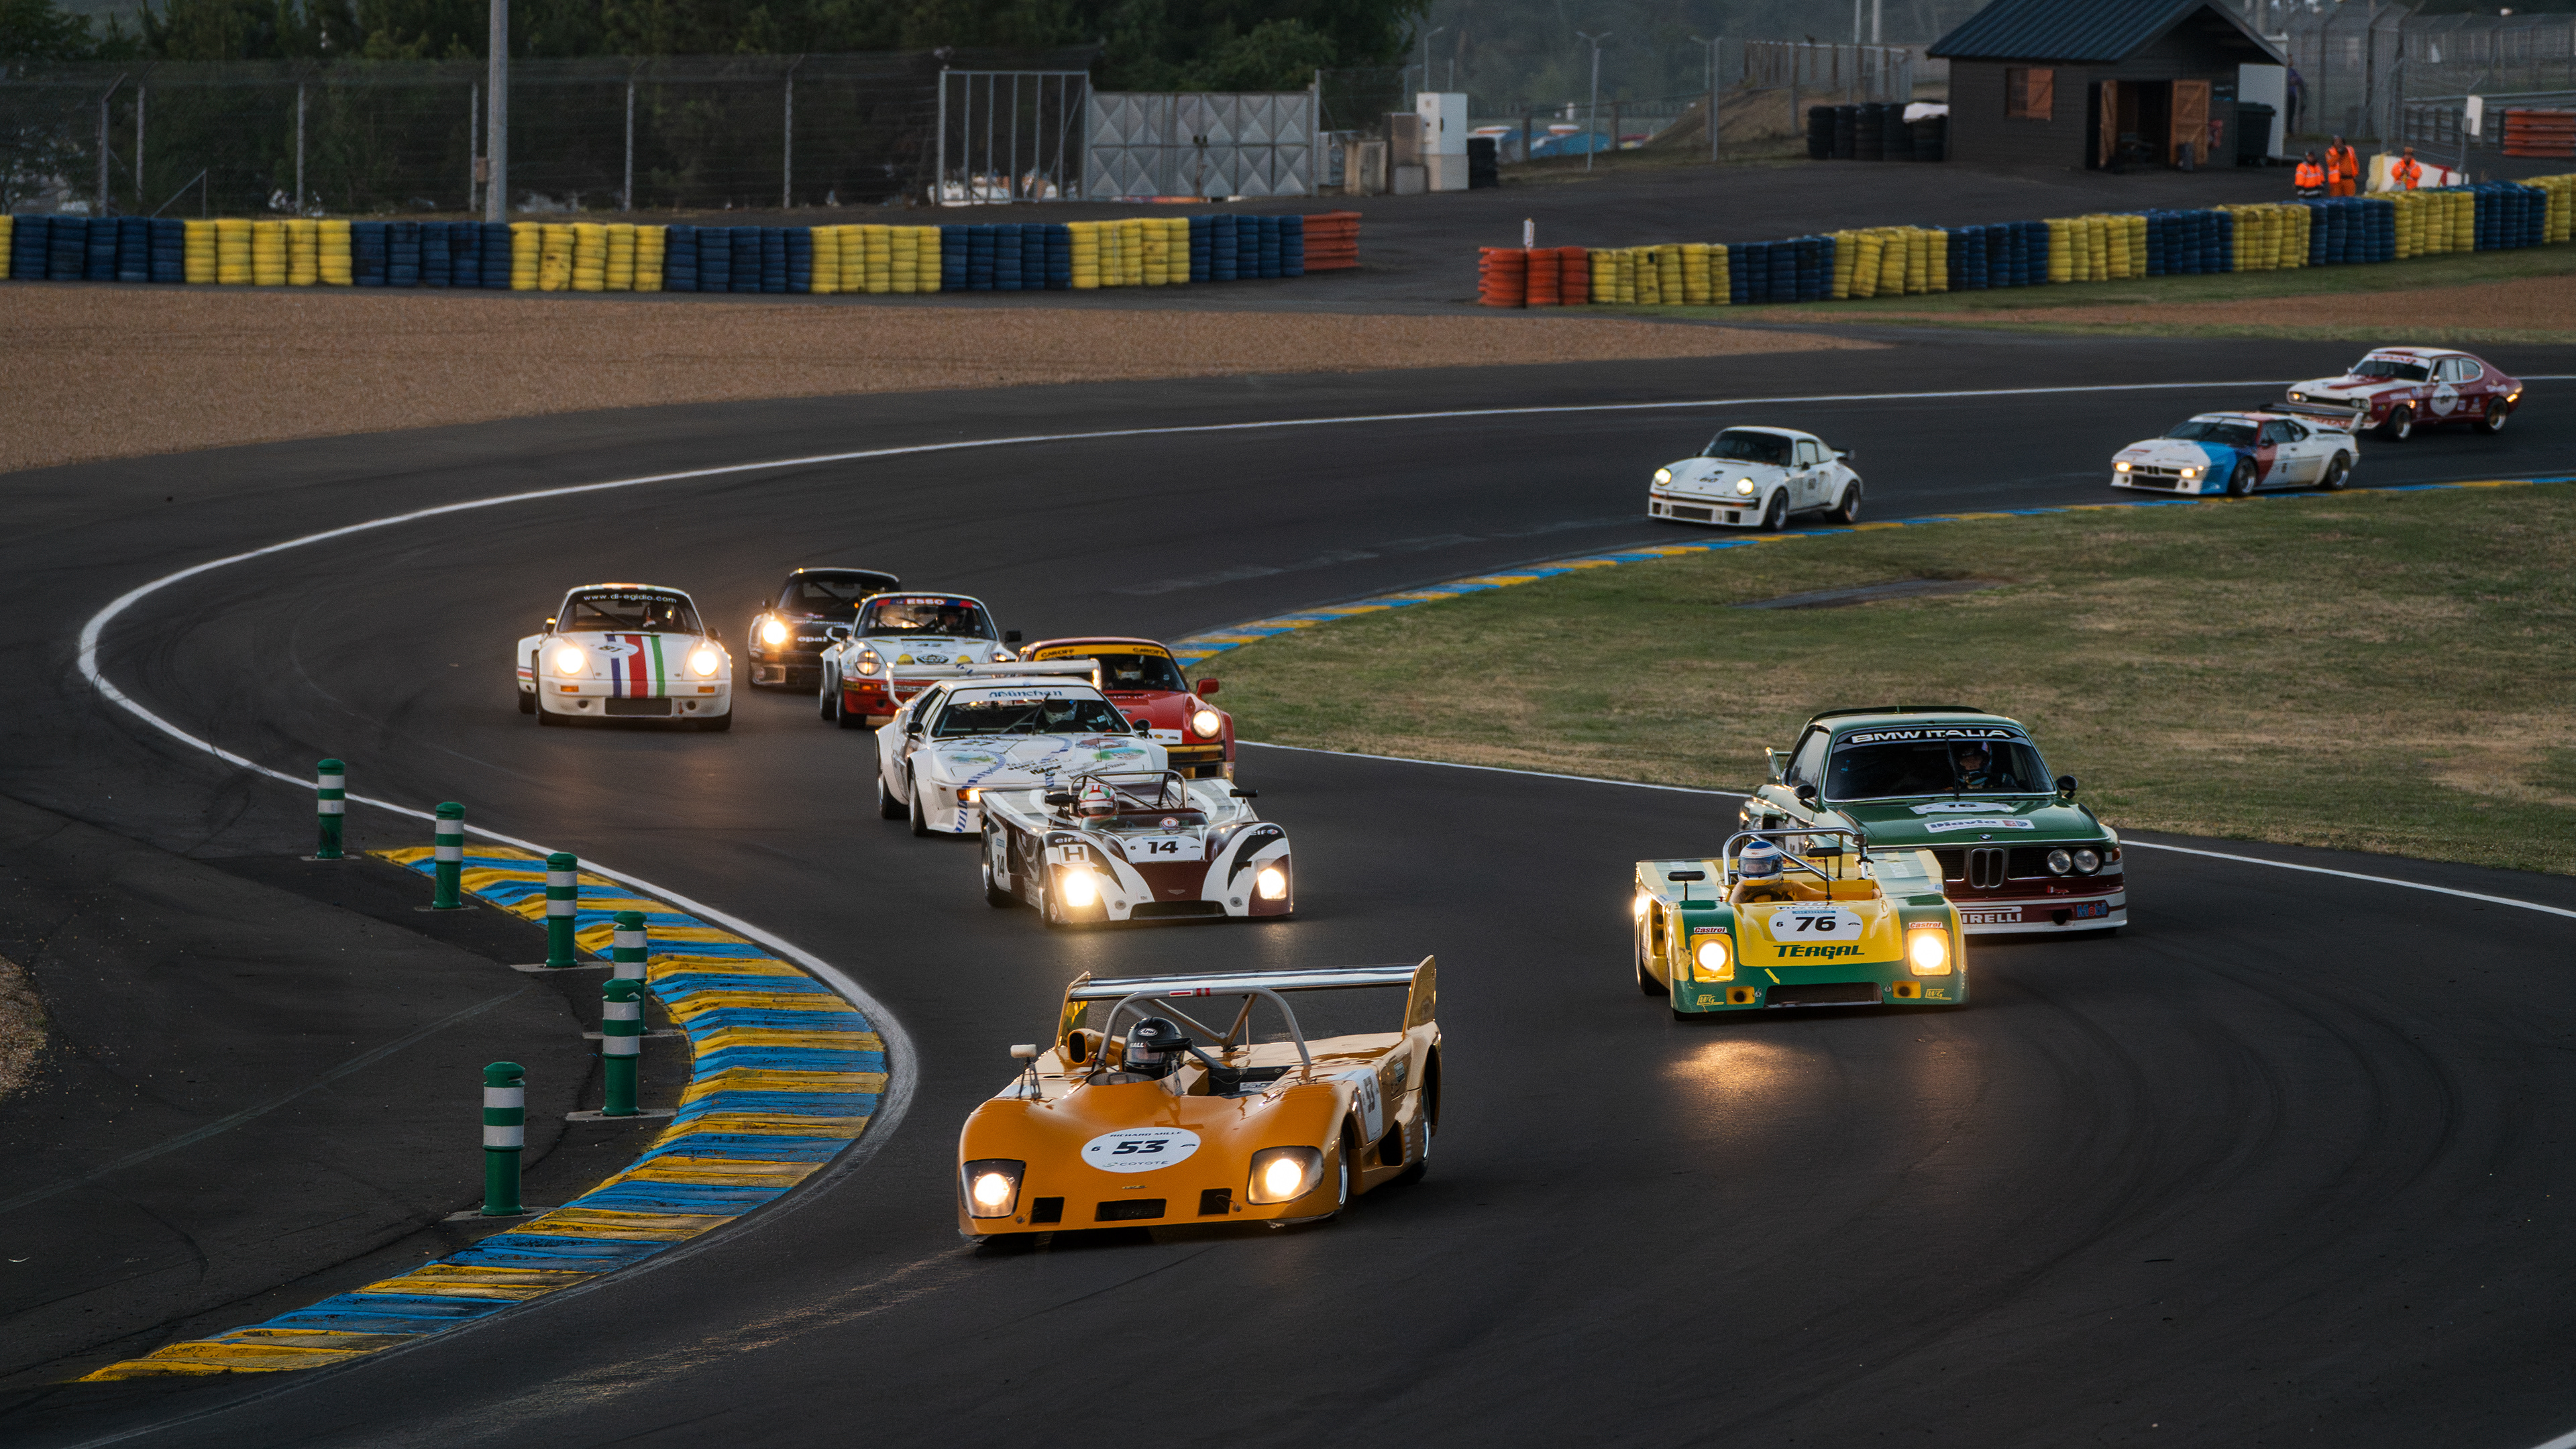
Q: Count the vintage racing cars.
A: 12